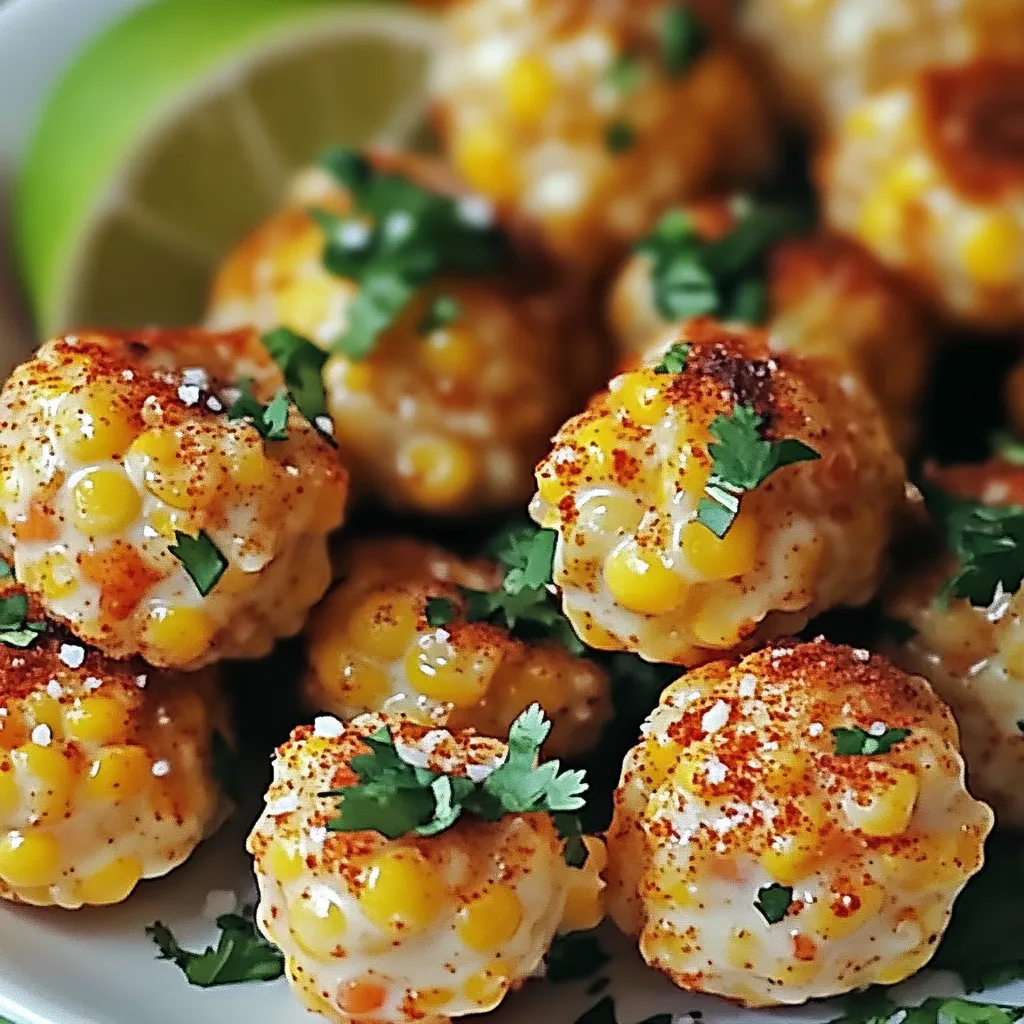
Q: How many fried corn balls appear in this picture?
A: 12